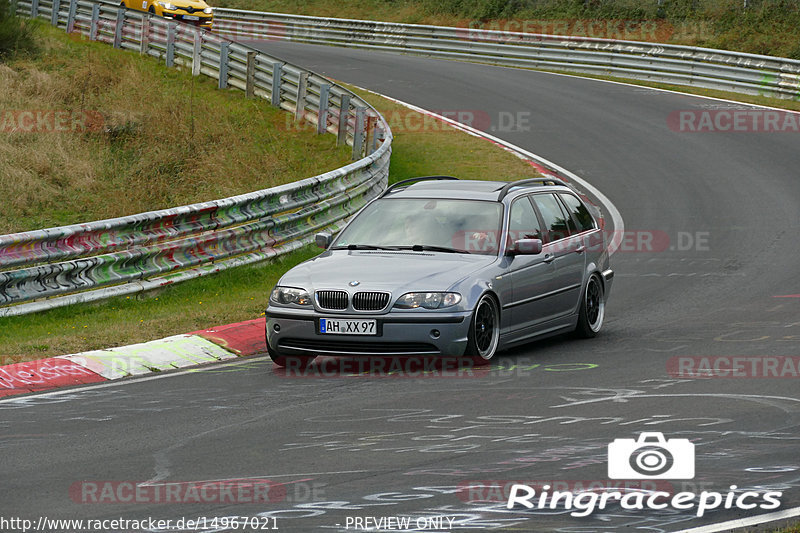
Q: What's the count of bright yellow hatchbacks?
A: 1